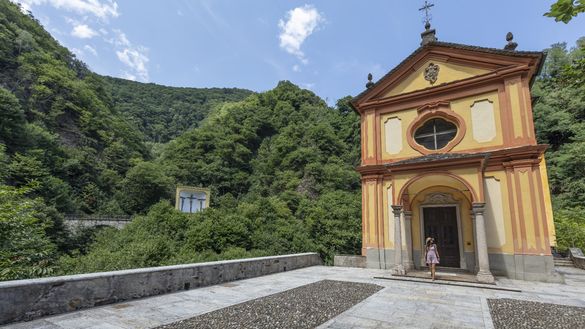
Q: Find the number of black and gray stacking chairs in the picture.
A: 0